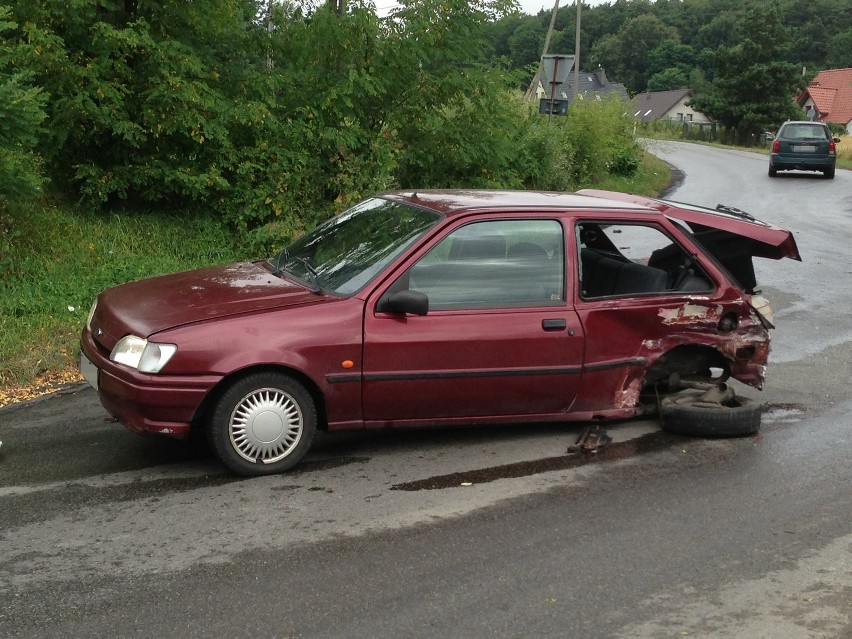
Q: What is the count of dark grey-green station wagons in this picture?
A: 1